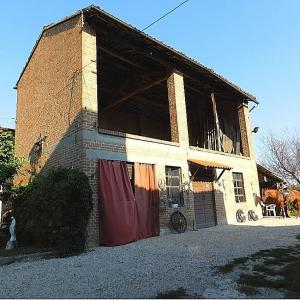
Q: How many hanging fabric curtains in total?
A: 2